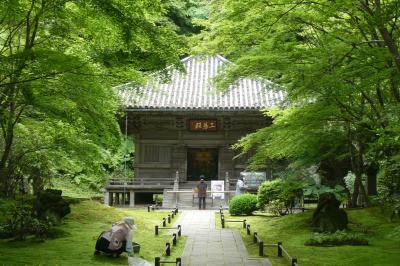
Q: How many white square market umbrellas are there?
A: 0